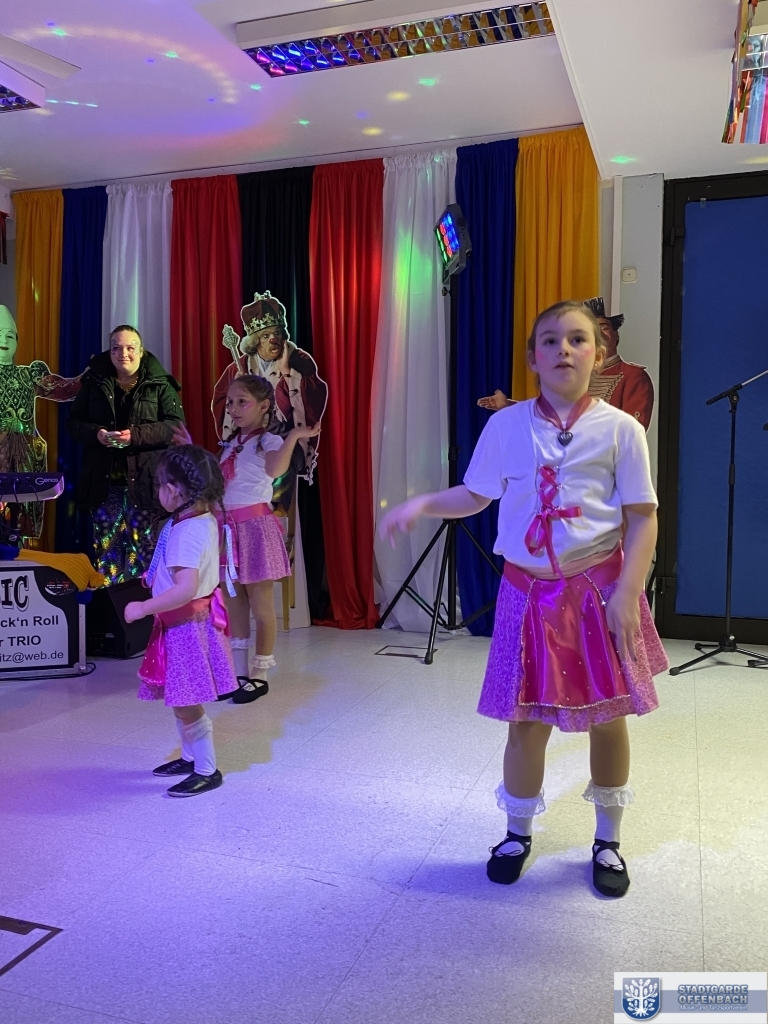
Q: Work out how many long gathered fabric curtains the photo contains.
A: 9